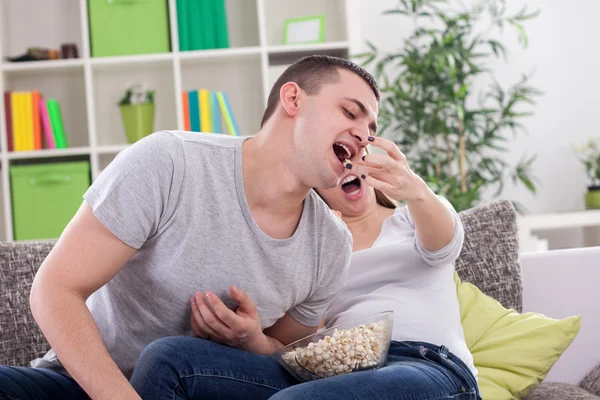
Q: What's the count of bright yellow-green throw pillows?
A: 1